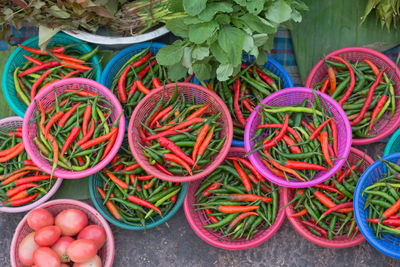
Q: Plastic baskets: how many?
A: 14